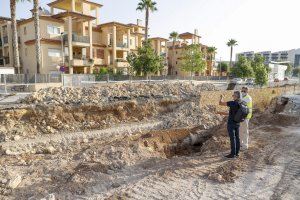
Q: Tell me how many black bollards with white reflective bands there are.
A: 0